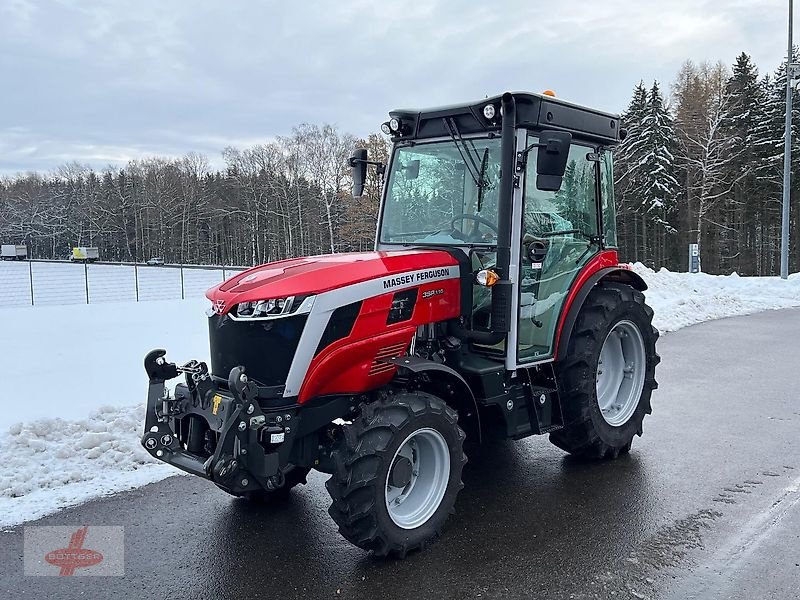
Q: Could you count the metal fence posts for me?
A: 5